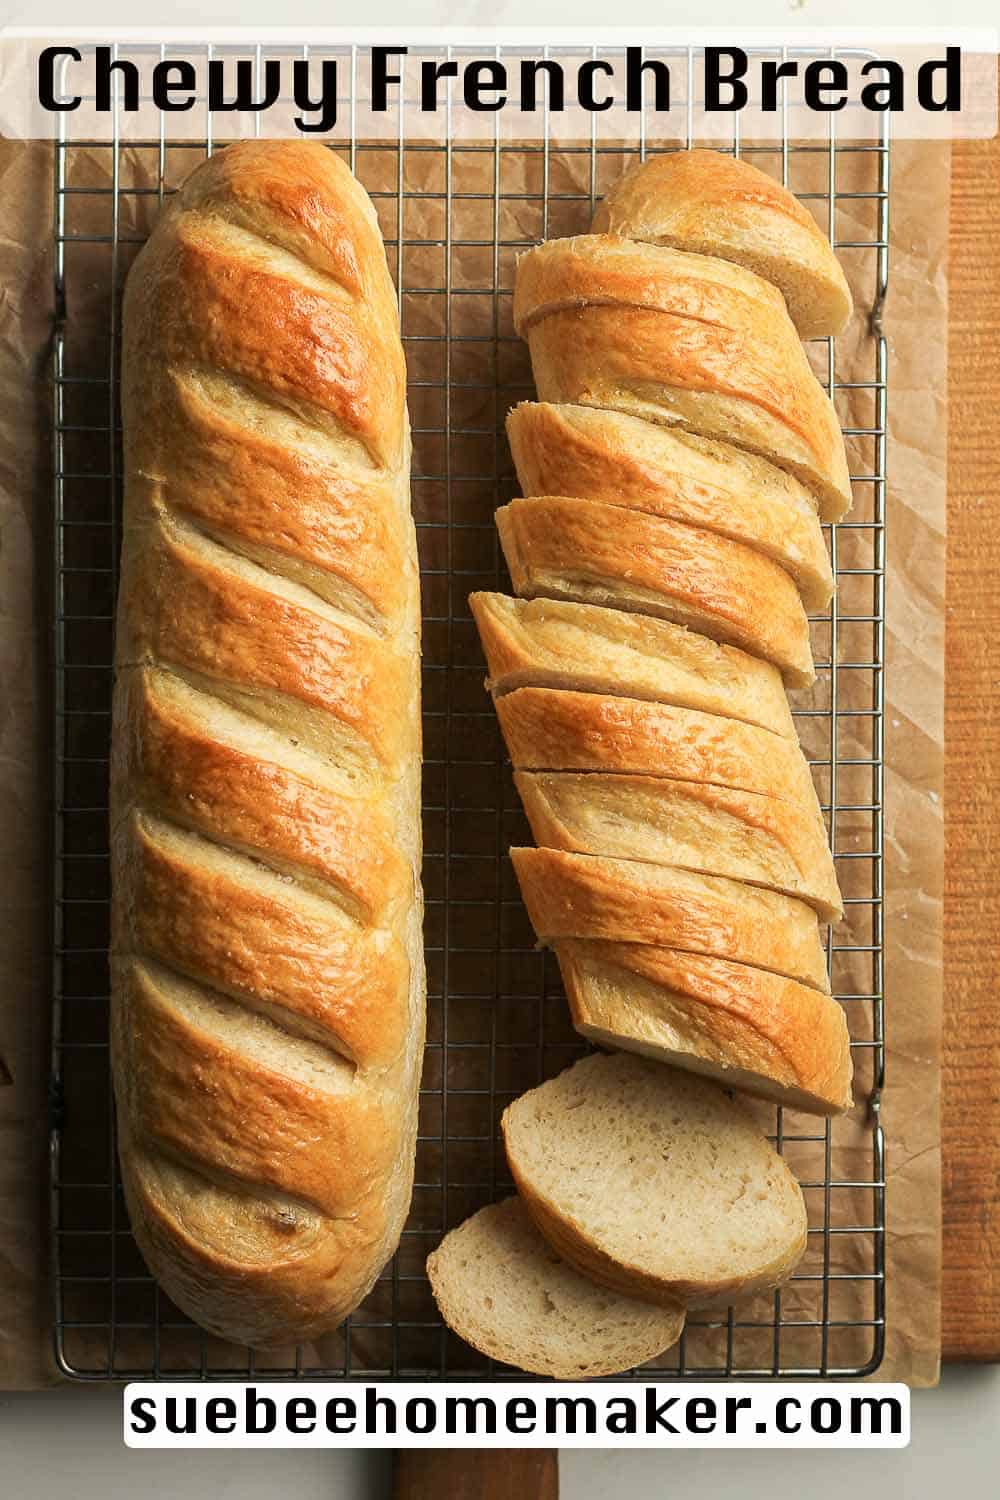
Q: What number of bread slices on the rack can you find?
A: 12